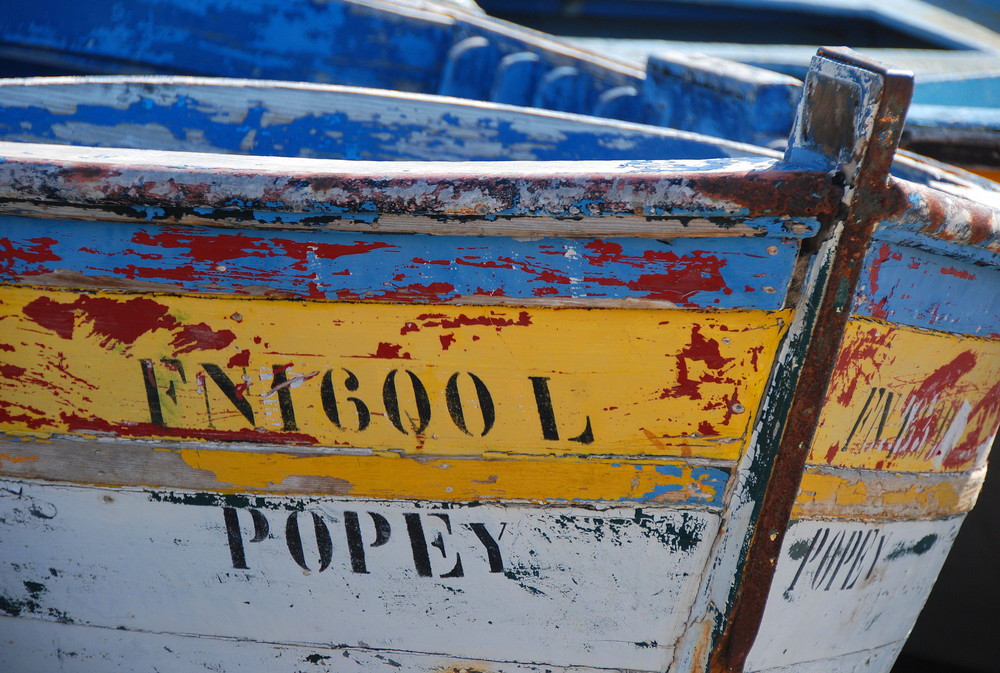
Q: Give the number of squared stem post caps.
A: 1